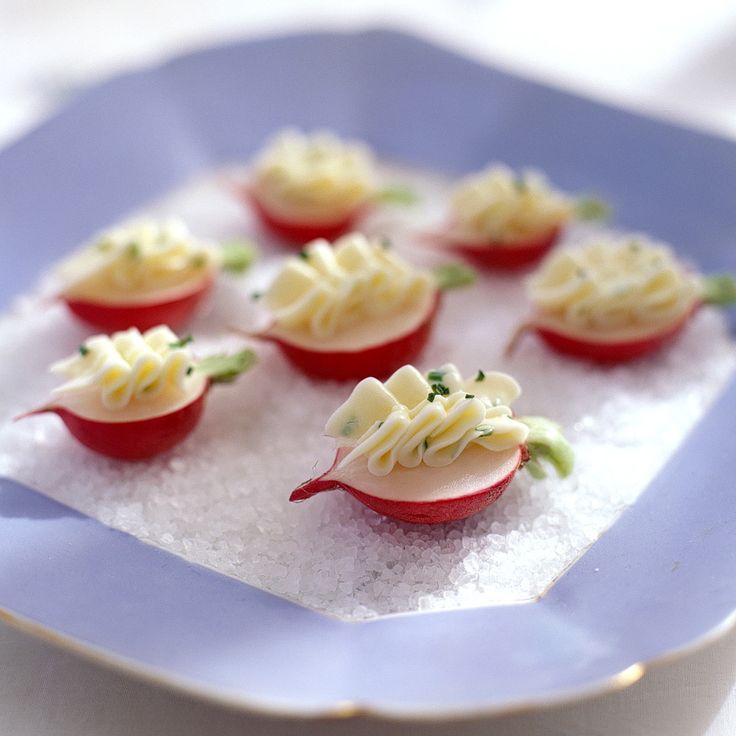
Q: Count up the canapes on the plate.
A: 7